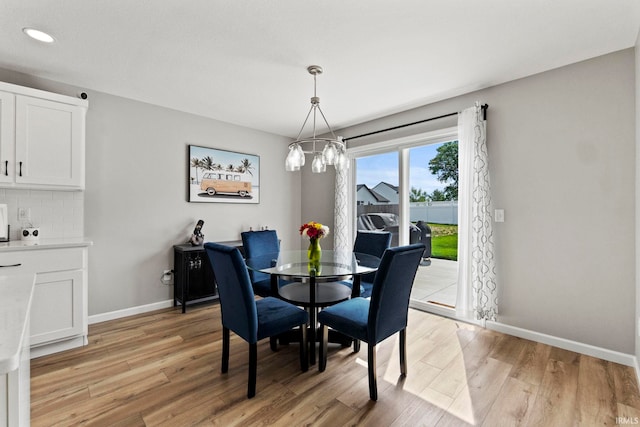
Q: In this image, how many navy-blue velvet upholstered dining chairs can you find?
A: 4